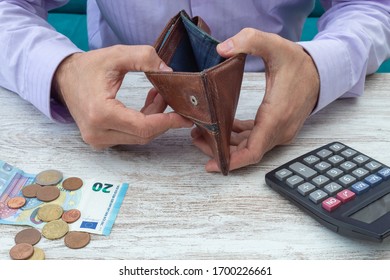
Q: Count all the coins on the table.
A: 12